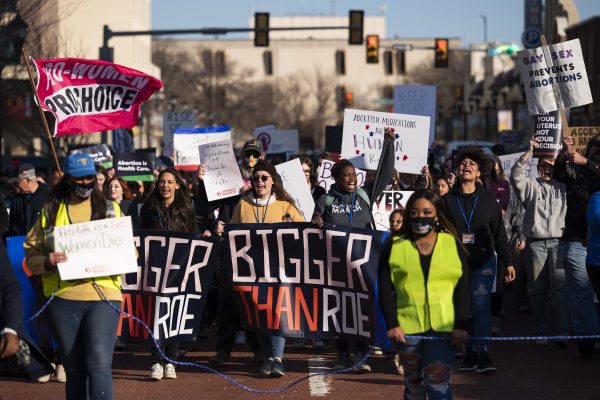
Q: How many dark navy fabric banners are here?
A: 2